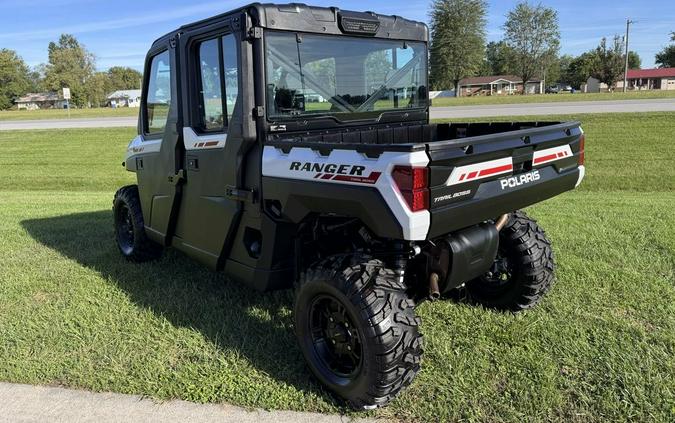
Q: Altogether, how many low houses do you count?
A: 4